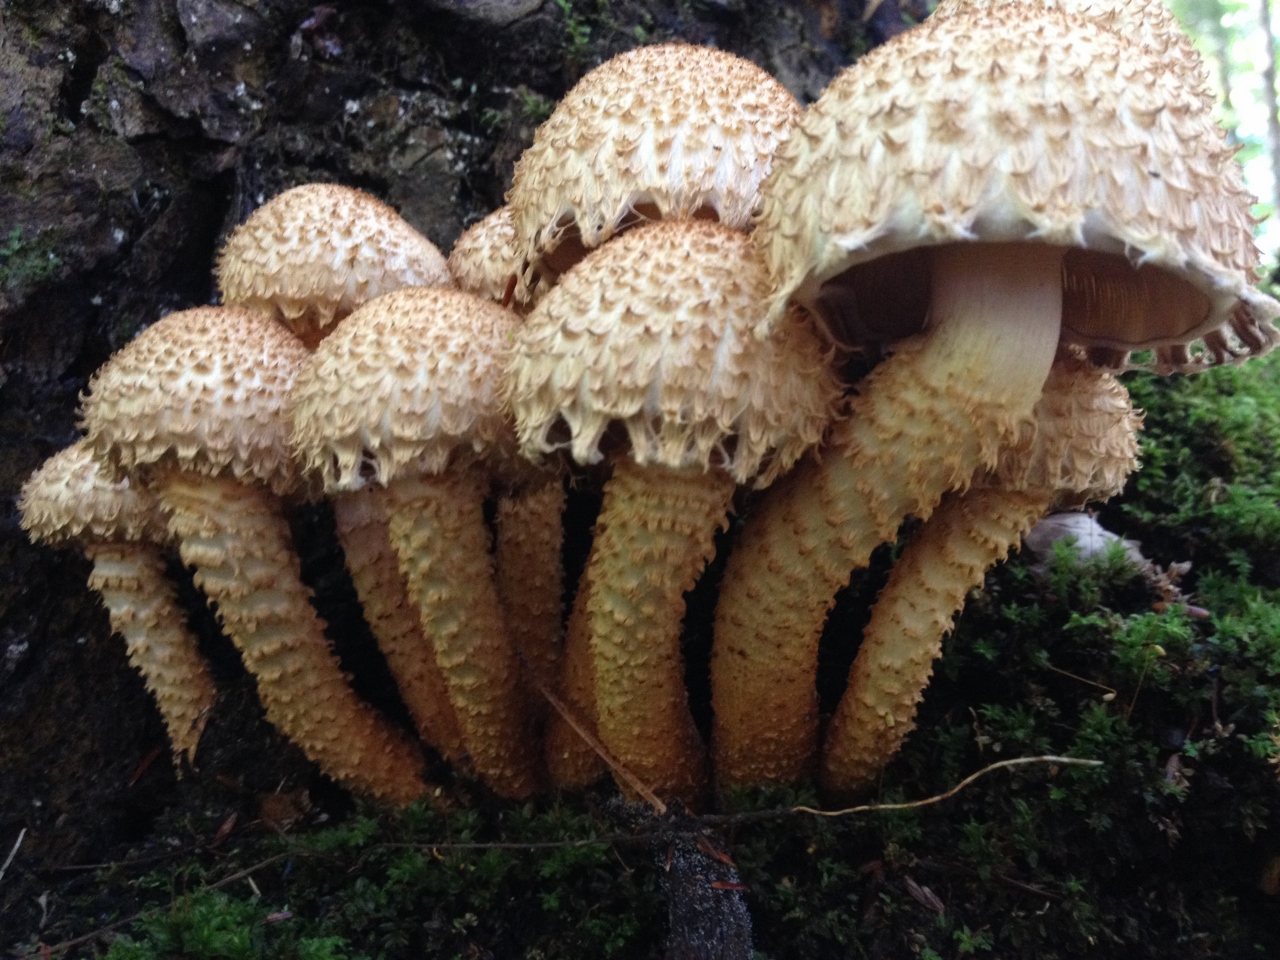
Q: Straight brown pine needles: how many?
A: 1